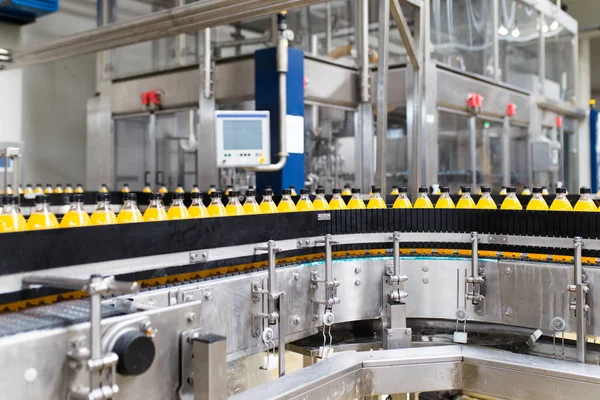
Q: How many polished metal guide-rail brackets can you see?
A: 6